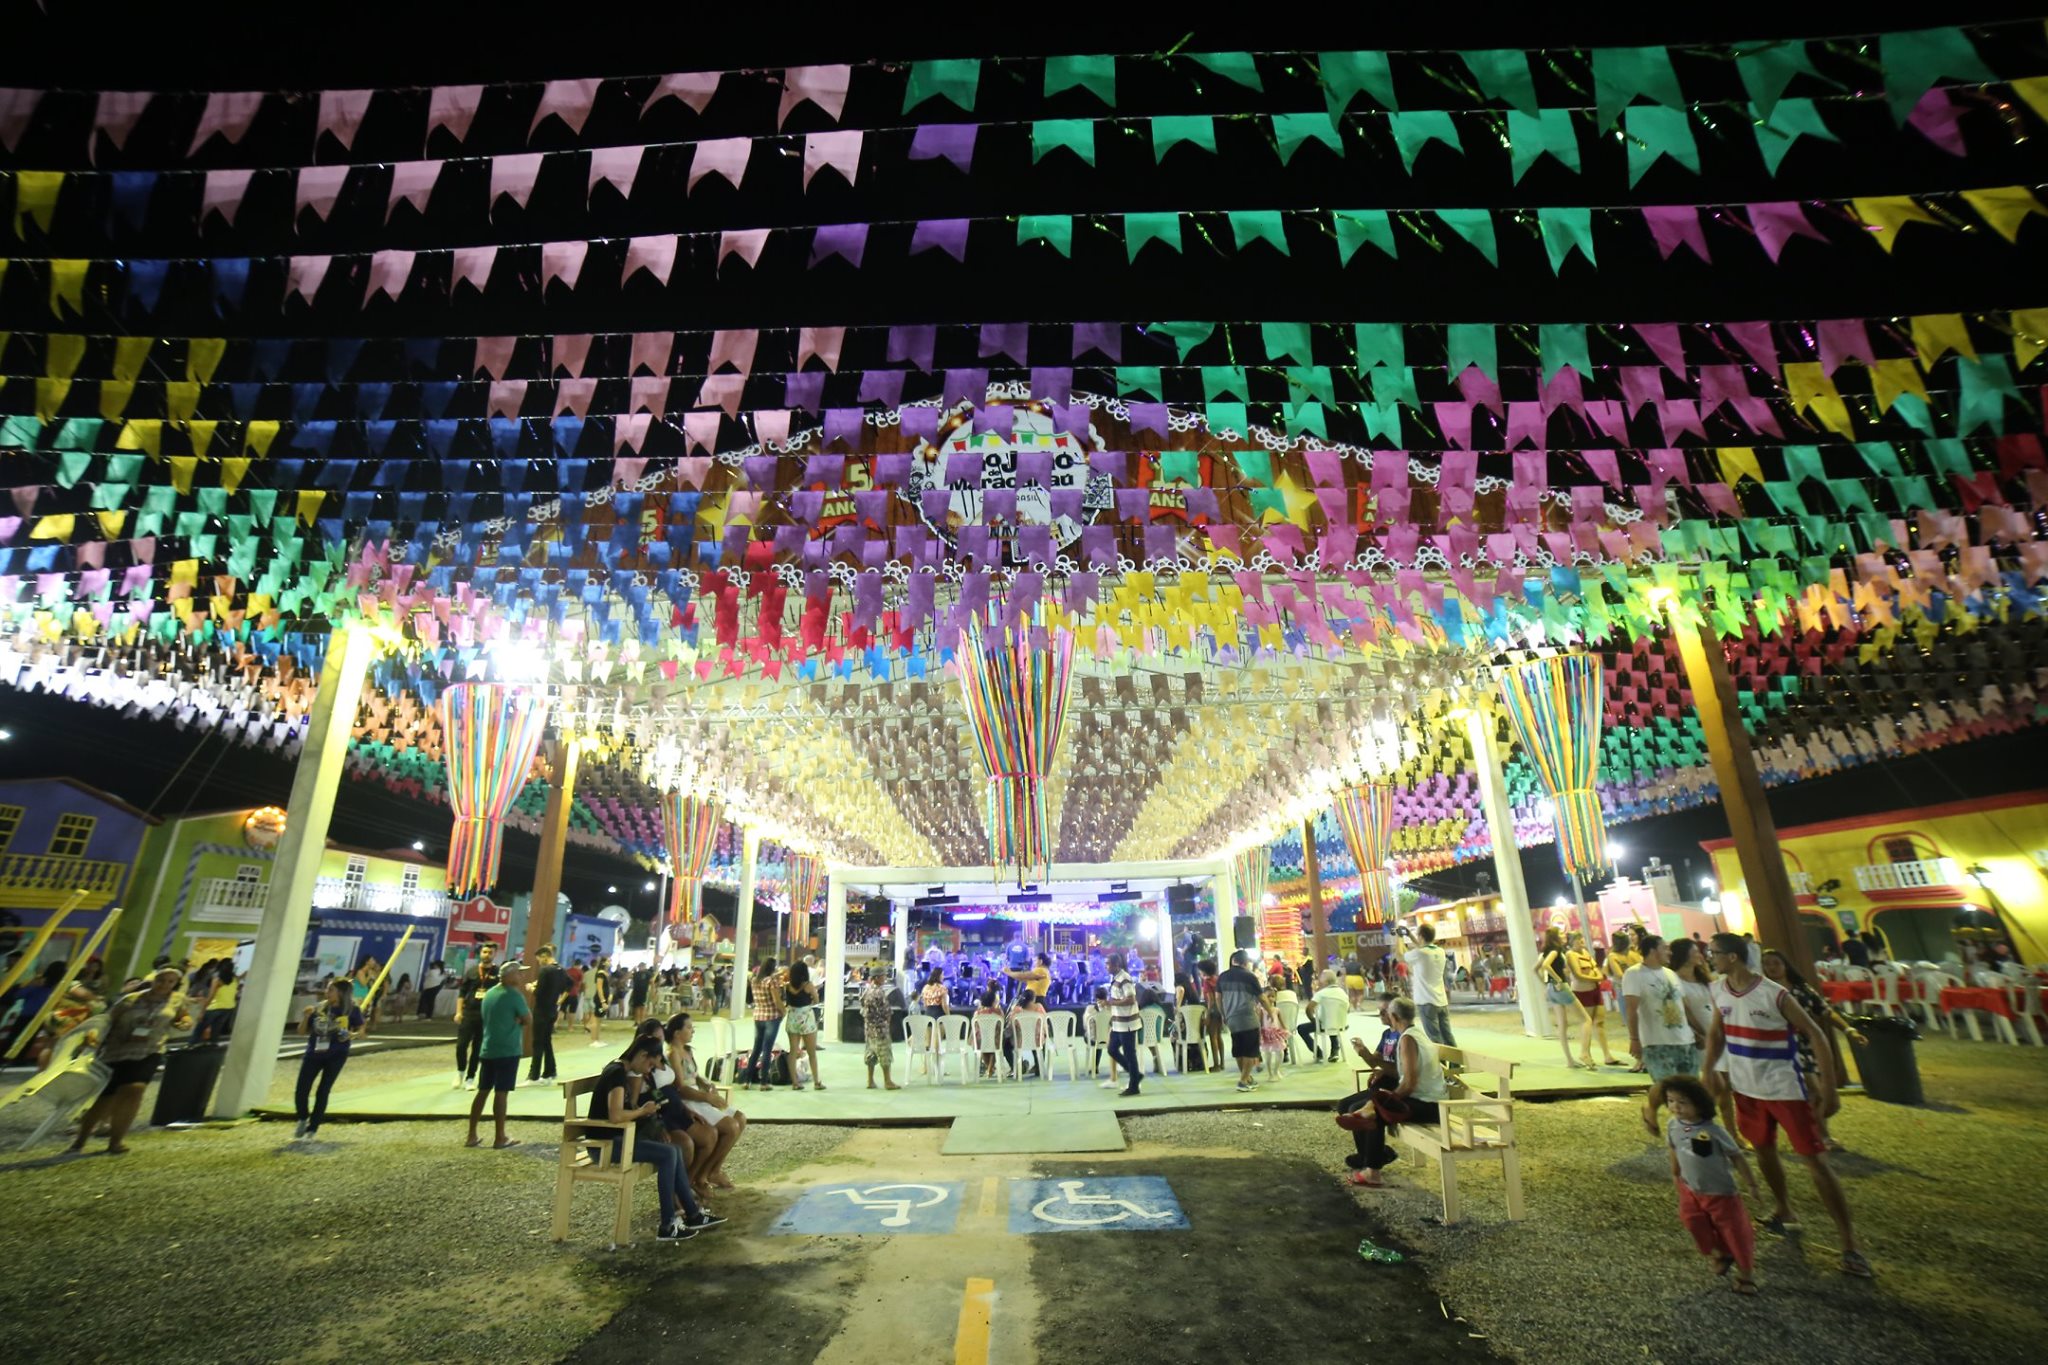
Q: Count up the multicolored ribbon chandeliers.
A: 7